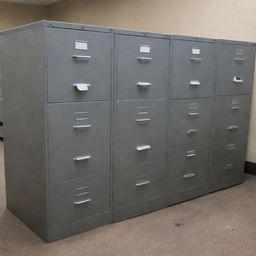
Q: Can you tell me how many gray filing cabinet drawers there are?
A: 12